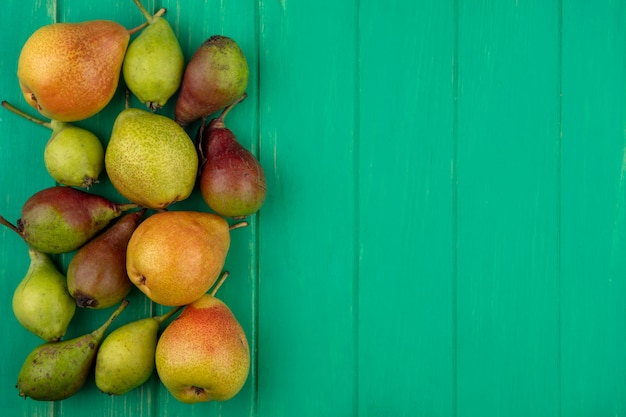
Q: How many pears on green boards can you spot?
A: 13